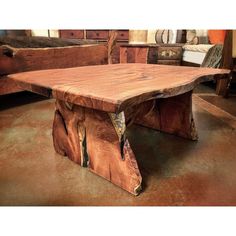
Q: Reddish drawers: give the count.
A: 3